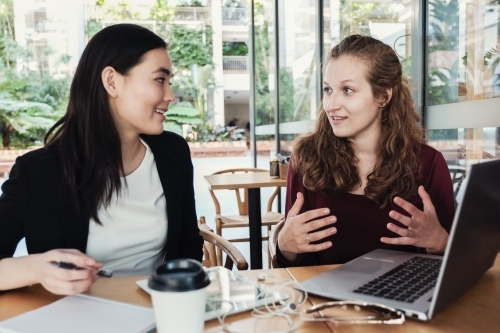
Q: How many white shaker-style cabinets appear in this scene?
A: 0